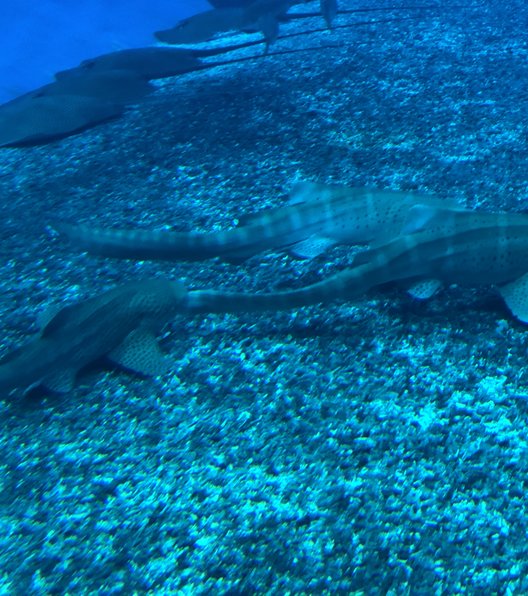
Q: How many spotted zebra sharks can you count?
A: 3